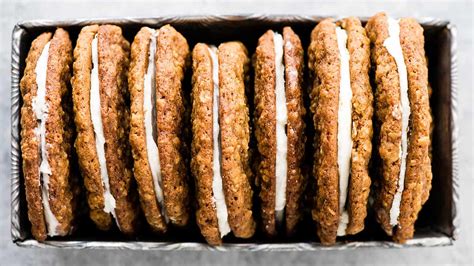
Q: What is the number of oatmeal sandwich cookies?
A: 7